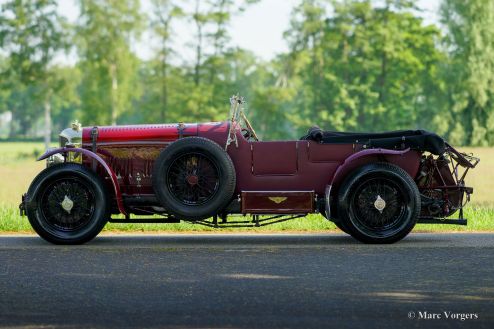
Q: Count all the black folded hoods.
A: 1